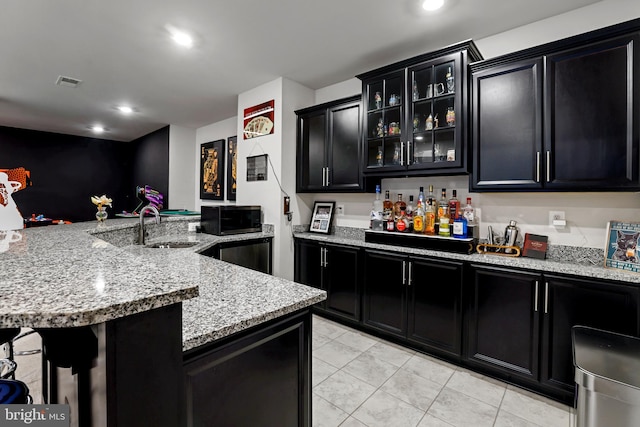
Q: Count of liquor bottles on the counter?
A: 15